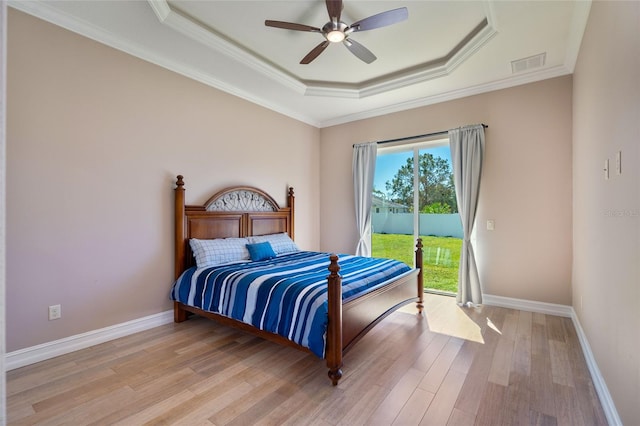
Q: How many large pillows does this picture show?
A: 2